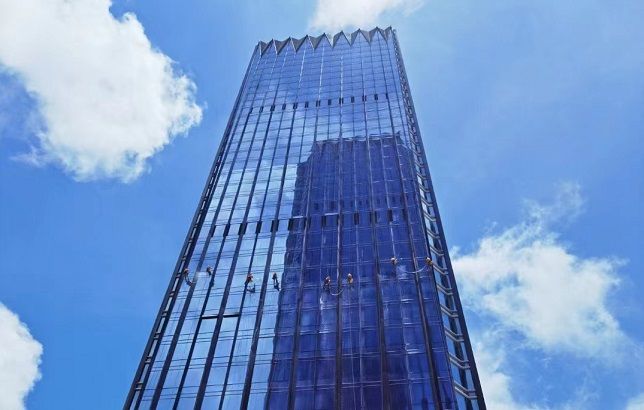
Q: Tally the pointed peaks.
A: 9